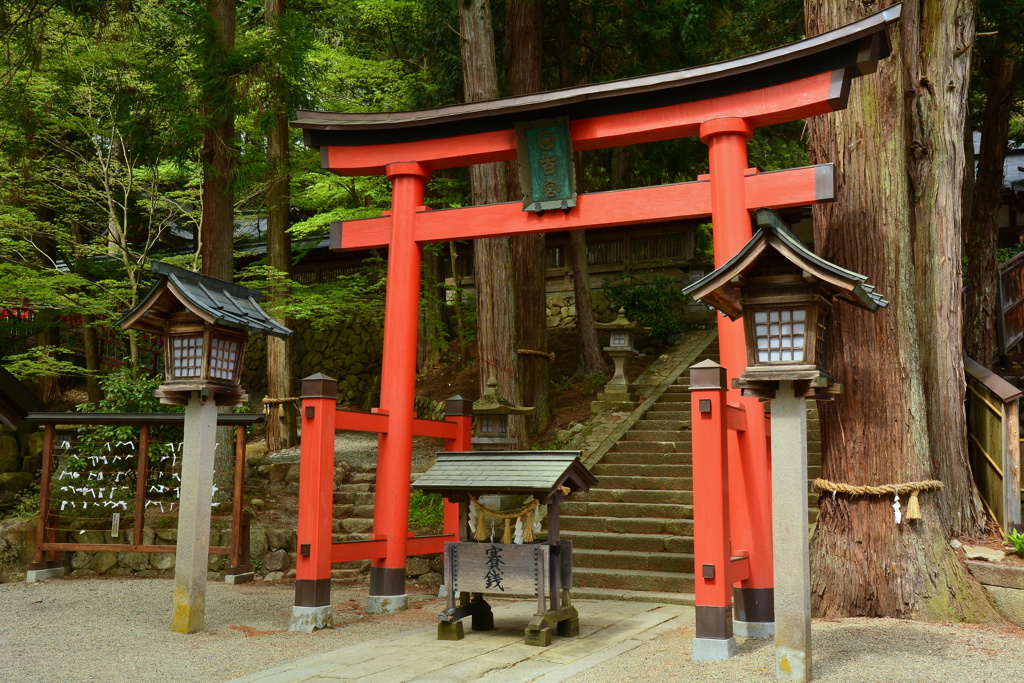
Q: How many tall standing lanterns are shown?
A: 2